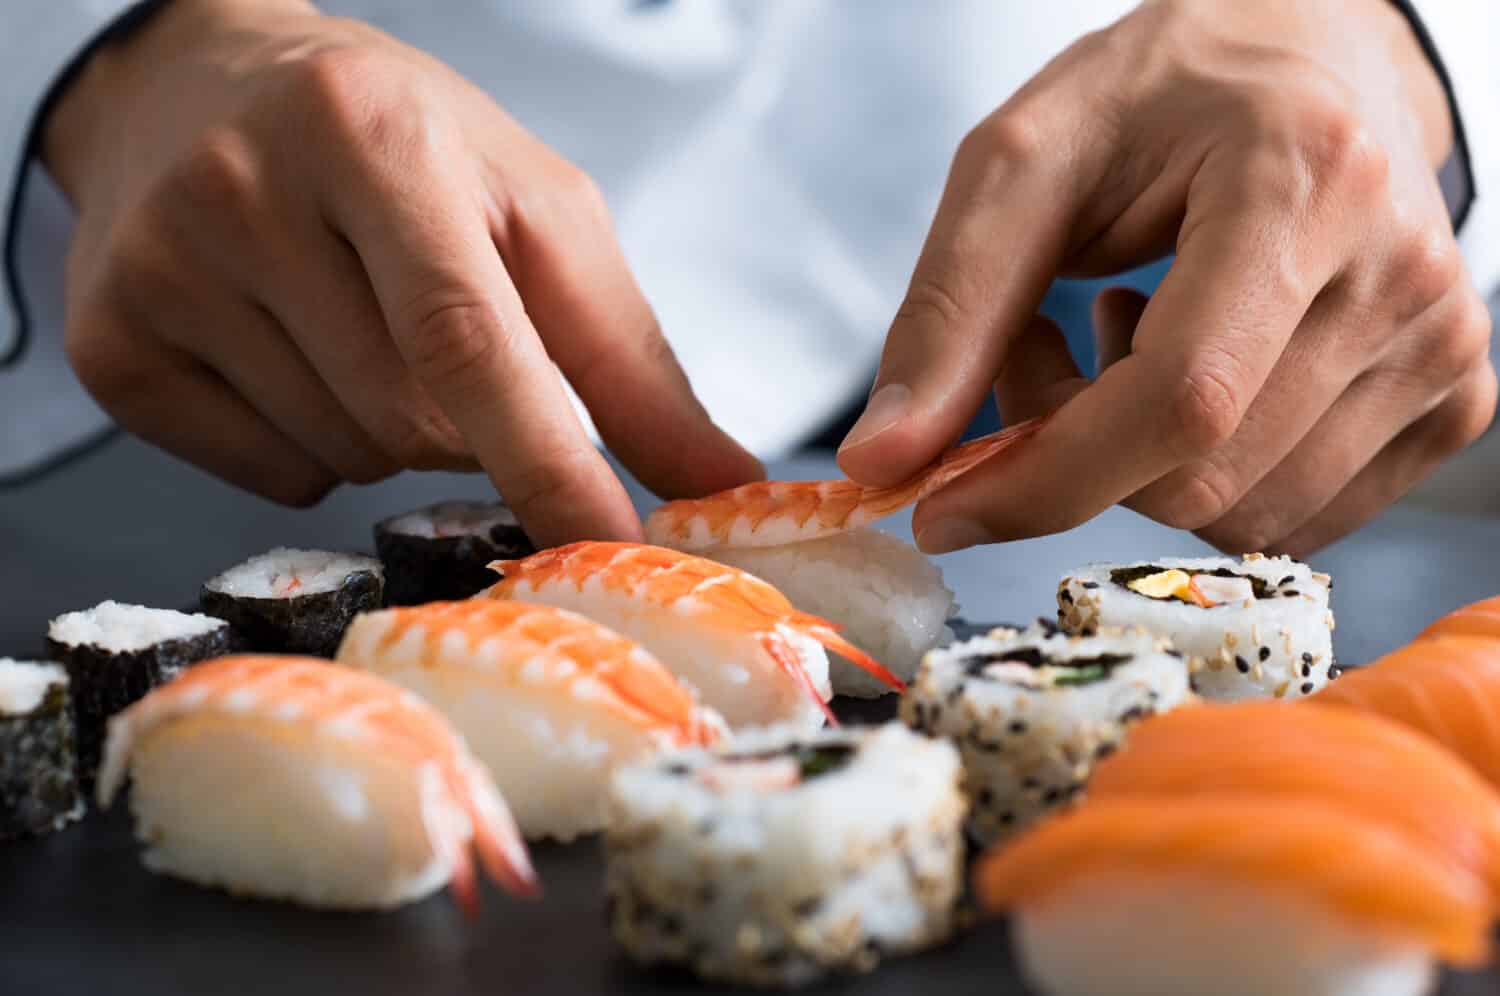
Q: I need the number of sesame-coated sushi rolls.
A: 3